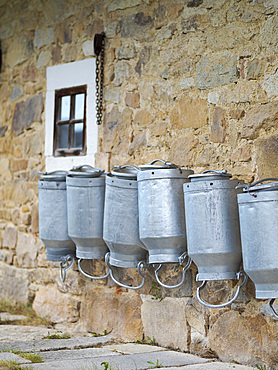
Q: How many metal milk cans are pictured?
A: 6